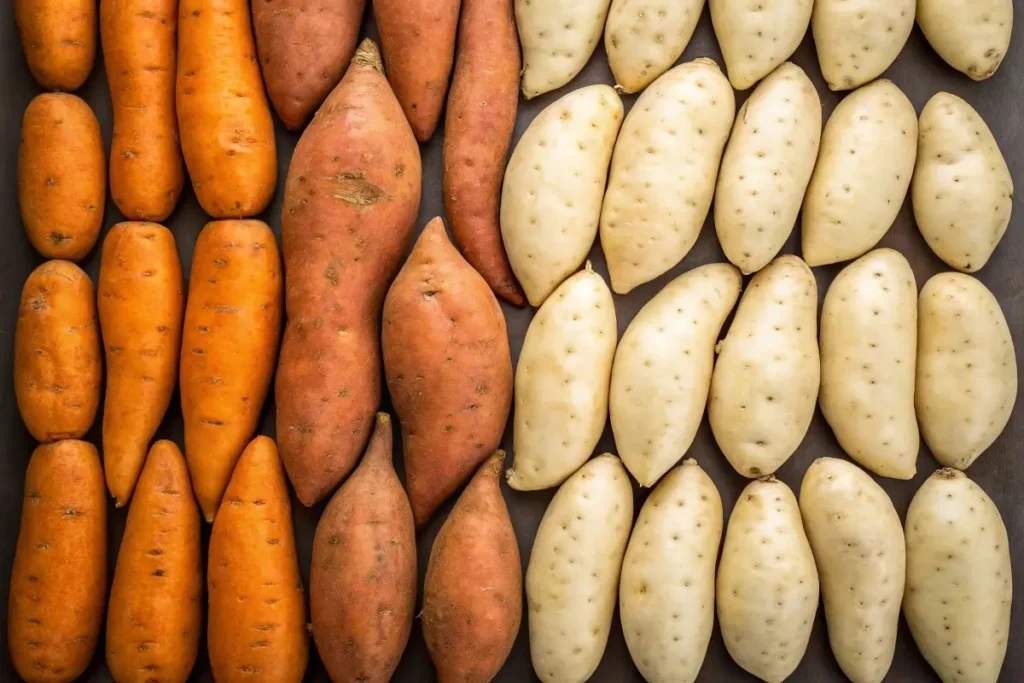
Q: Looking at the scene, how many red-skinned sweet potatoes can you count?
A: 7